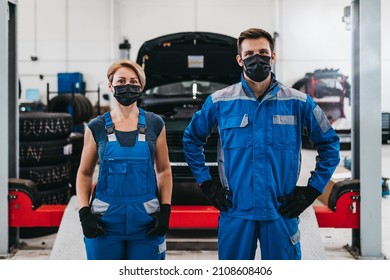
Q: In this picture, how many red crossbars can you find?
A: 1